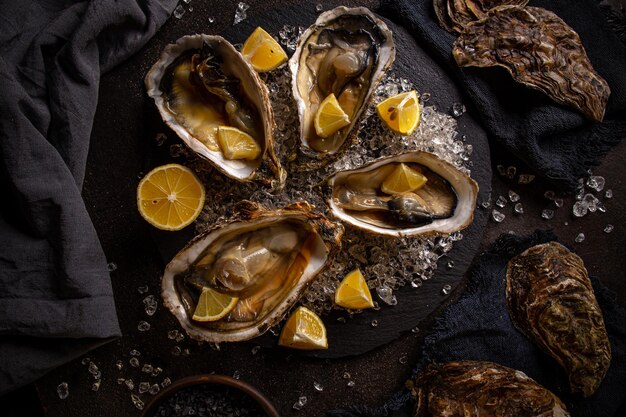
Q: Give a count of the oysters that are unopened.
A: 4